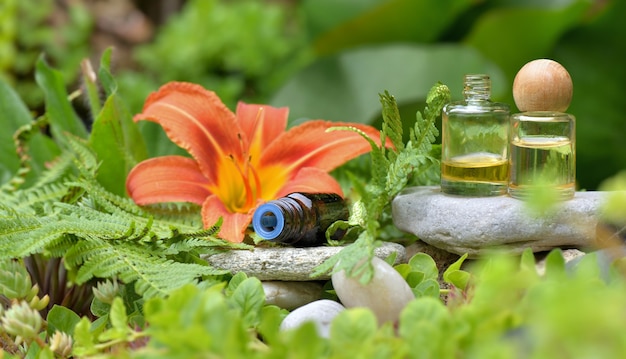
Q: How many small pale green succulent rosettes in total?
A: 4